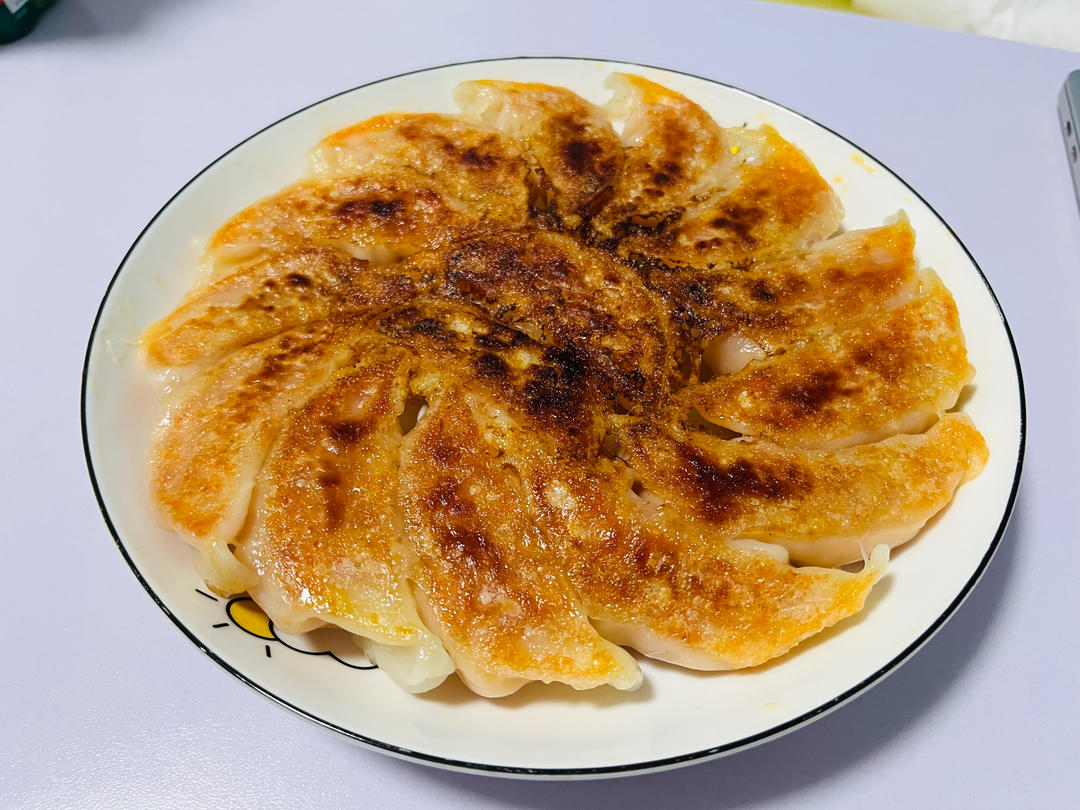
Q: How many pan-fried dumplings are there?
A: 15